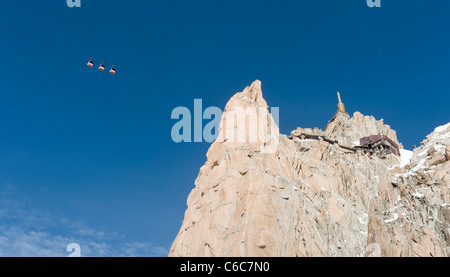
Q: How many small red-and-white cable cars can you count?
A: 3